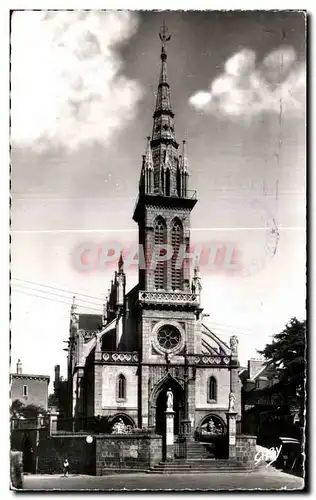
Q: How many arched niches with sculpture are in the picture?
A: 2